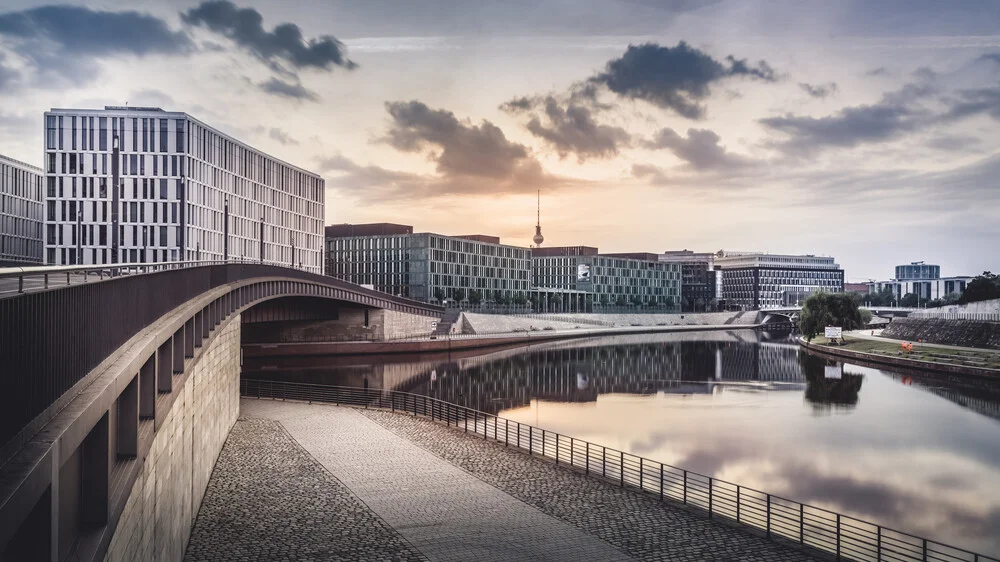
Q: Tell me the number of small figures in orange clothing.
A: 2